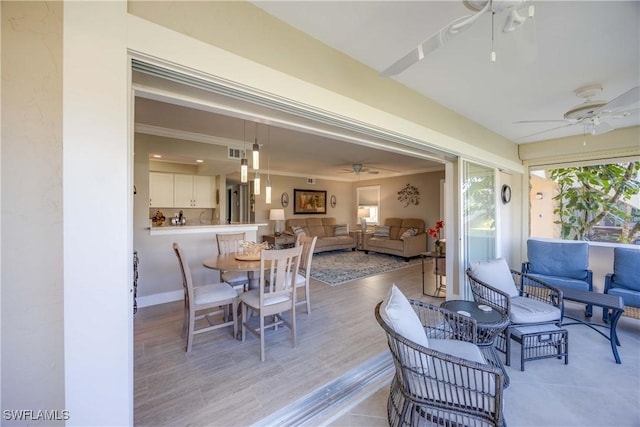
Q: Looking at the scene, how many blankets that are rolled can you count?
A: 0